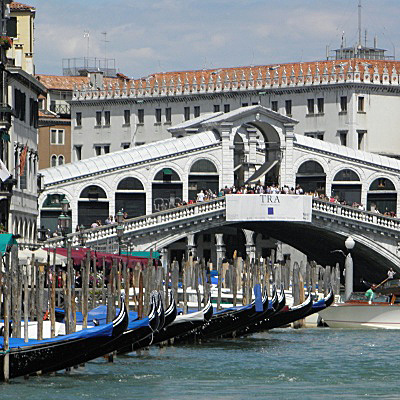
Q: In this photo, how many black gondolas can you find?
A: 10